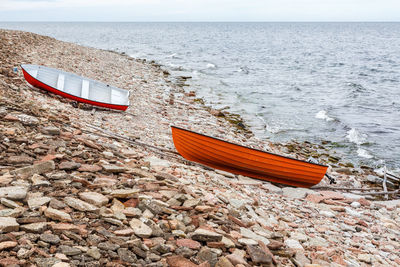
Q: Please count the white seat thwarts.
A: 2